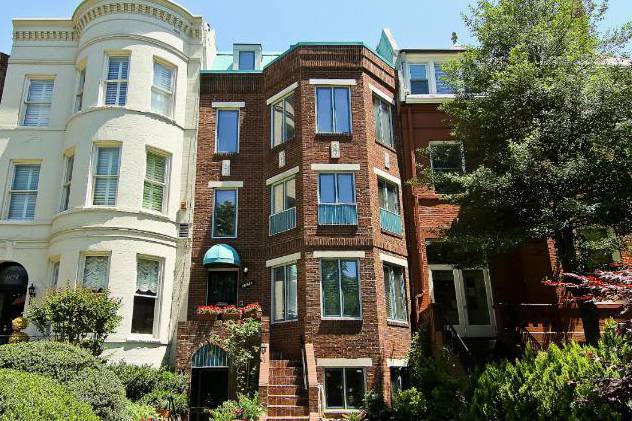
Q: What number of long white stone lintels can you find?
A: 13